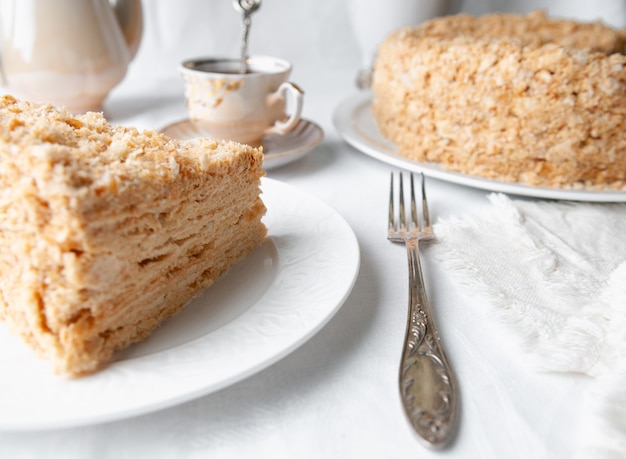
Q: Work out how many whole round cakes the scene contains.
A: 1